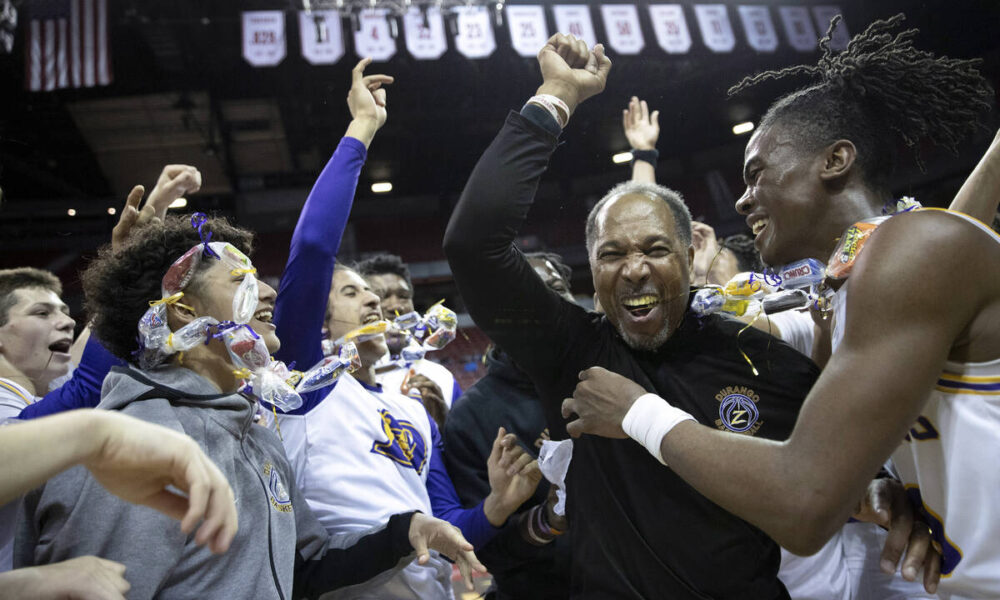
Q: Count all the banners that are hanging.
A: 13